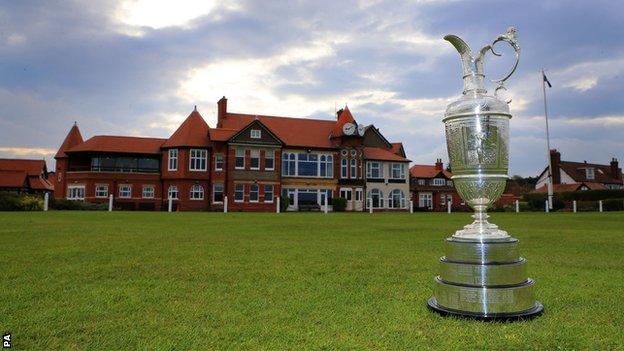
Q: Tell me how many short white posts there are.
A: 13